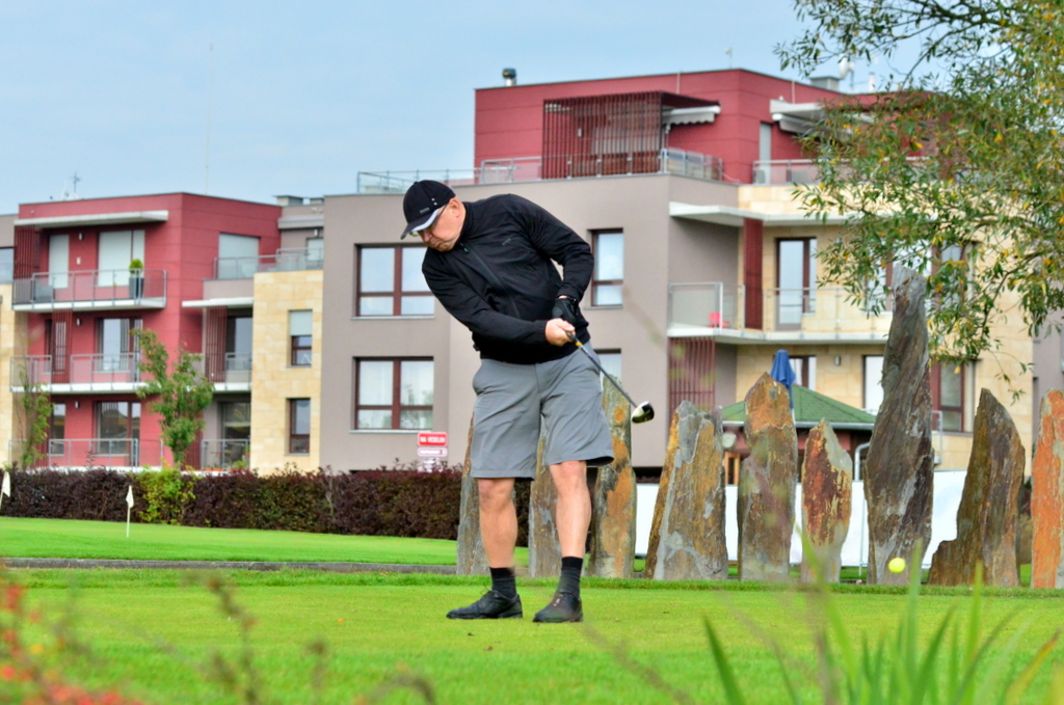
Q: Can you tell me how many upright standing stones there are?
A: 9